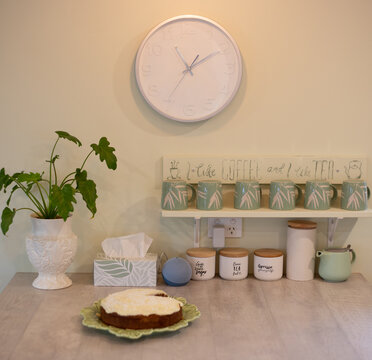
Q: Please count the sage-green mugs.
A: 6